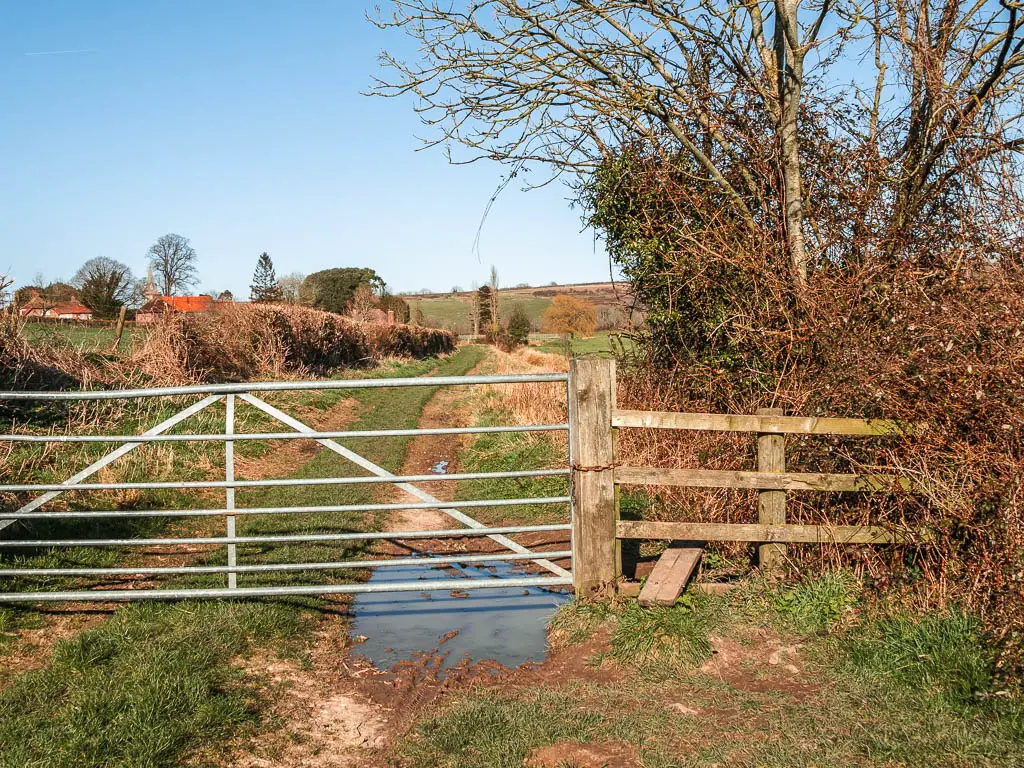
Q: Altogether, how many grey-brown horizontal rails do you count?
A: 3